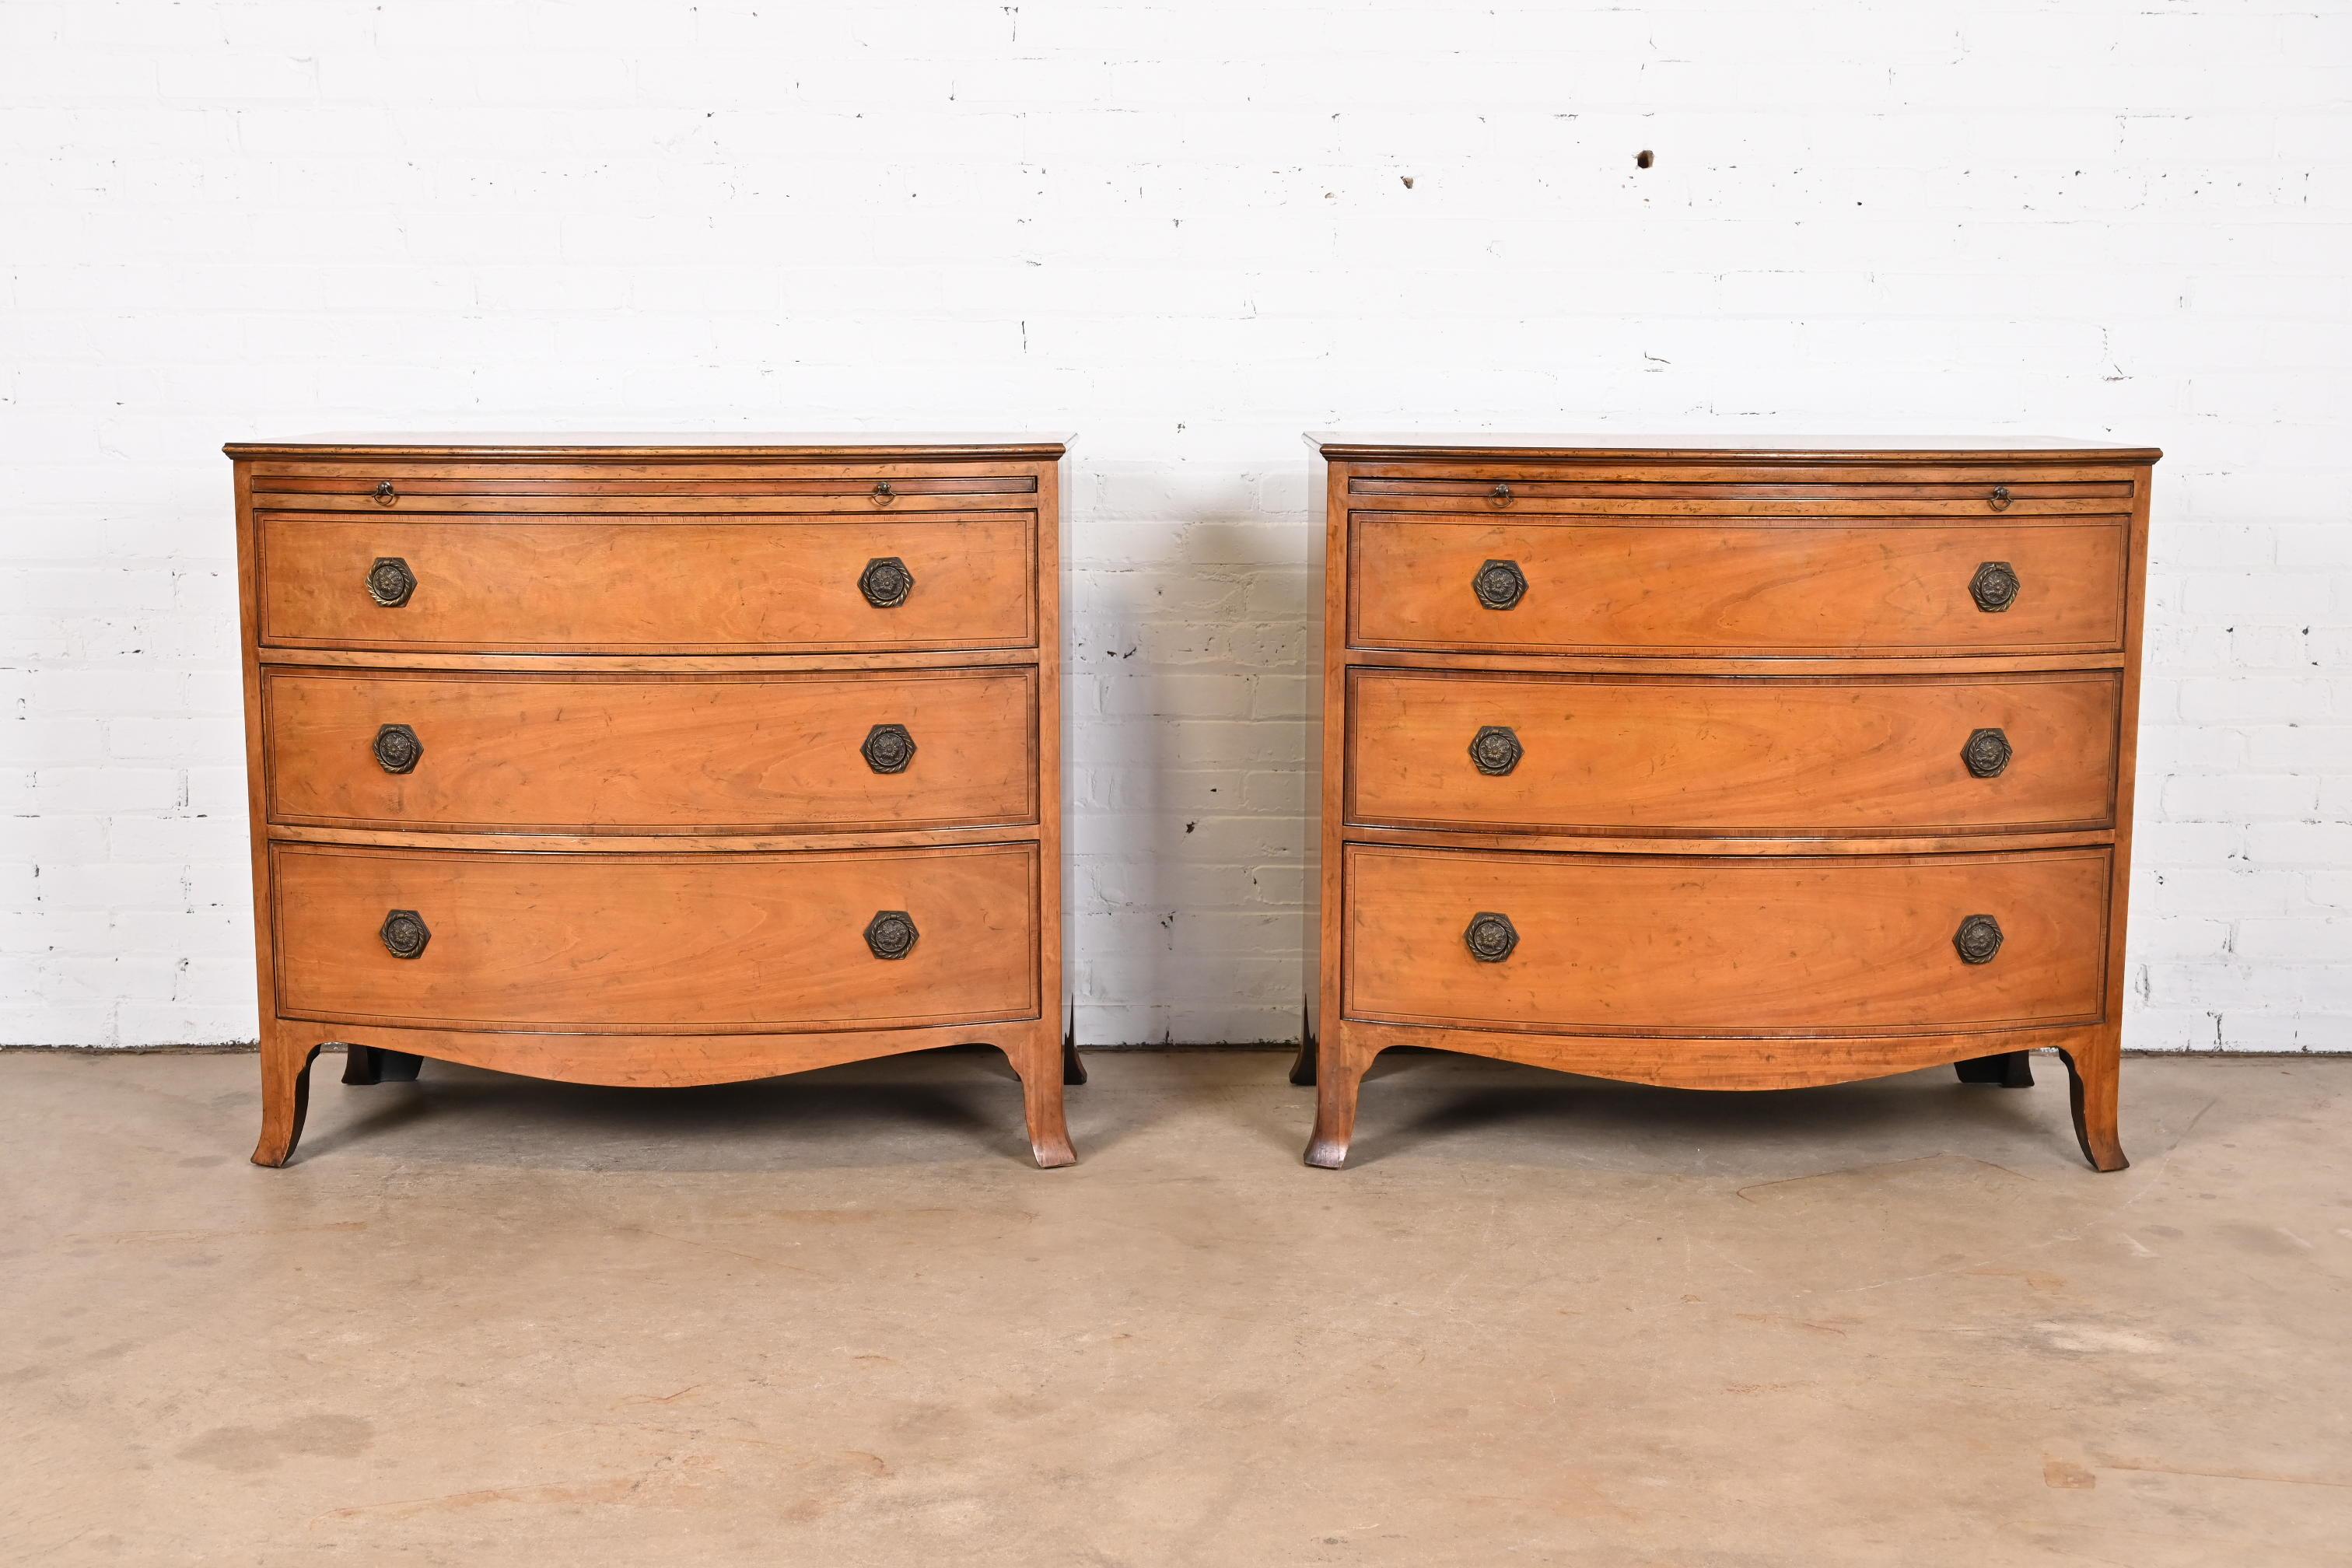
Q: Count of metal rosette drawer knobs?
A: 12